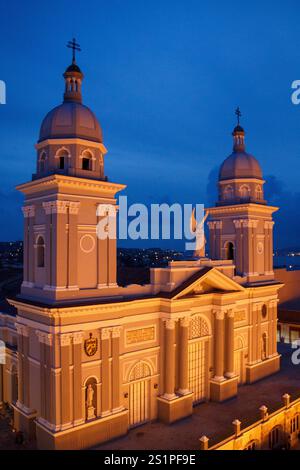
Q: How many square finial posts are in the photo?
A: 4